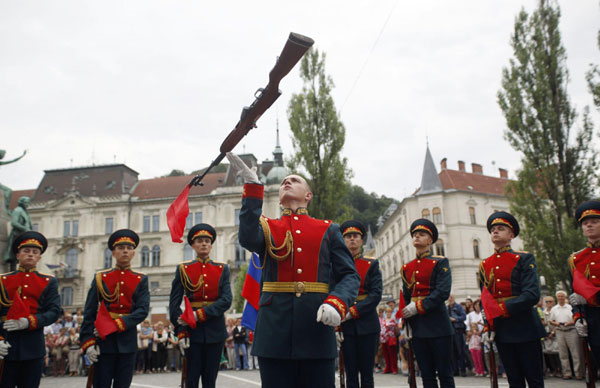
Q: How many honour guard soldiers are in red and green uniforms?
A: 8